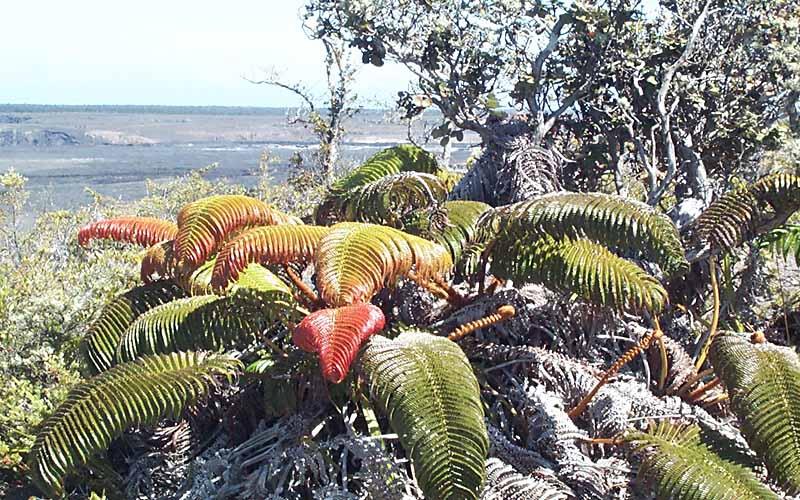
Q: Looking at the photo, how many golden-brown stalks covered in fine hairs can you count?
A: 2